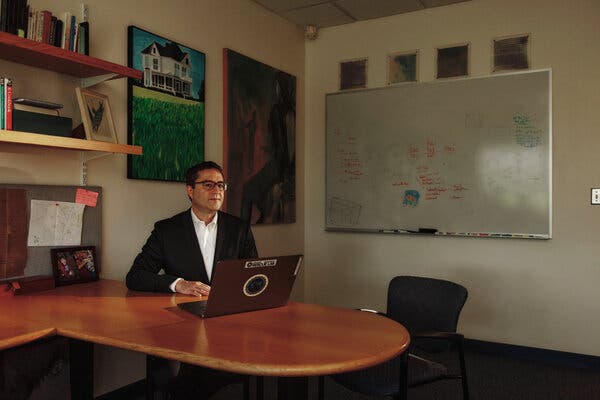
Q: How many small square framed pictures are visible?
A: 4